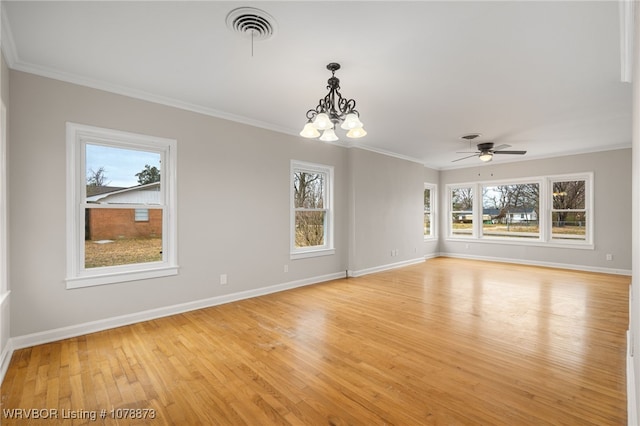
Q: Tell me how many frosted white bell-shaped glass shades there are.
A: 5